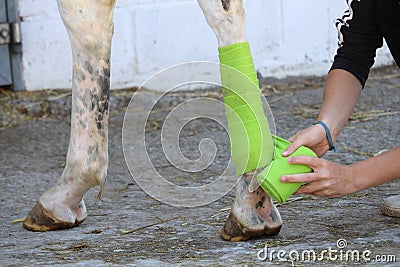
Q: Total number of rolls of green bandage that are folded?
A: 1